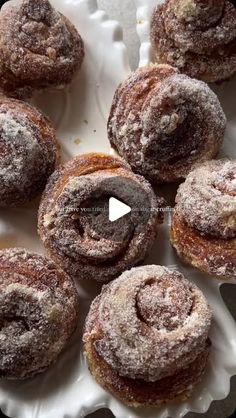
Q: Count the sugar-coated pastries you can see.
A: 8